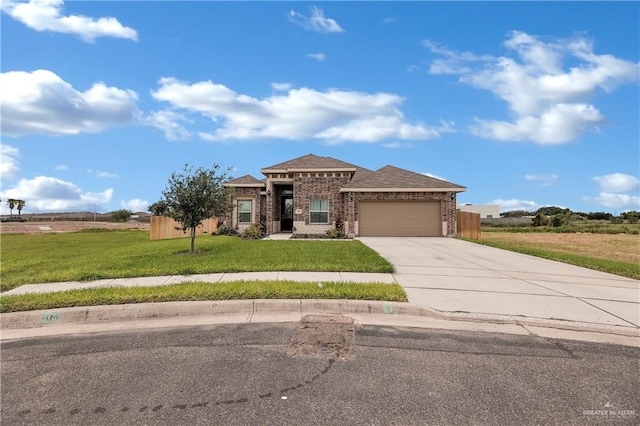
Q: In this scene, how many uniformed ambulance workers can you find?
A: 0